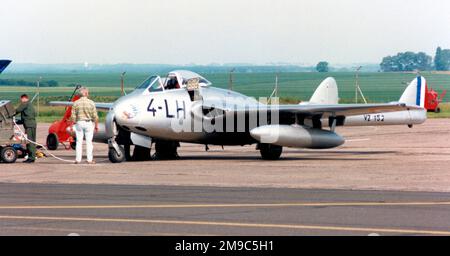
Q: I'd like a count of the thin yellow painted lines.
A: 2